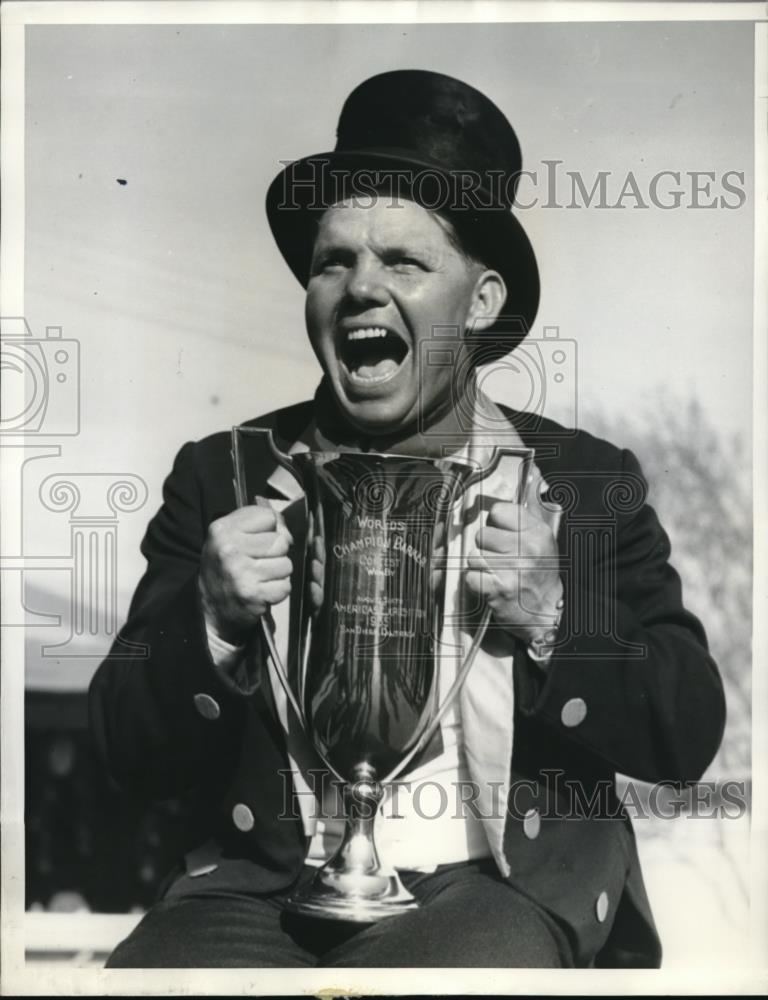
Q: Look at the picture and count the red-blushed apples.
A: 0